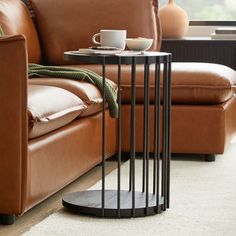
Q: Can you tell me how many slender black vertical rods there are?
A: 11